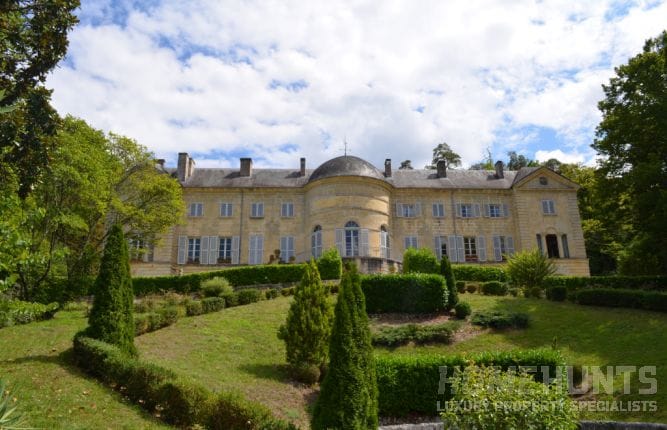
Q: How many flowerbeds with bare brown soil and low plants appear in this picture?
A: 1